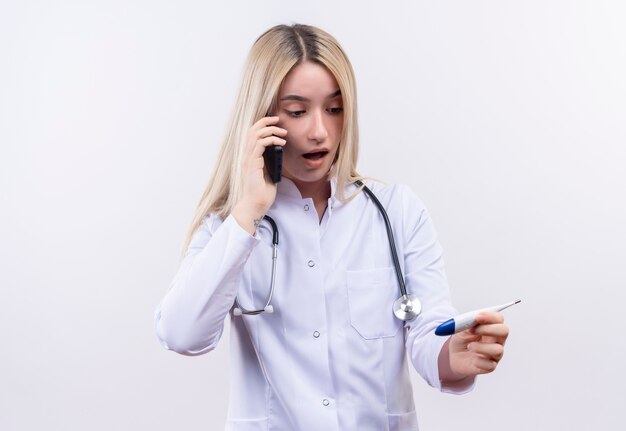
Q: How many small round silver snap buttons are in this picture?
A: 4